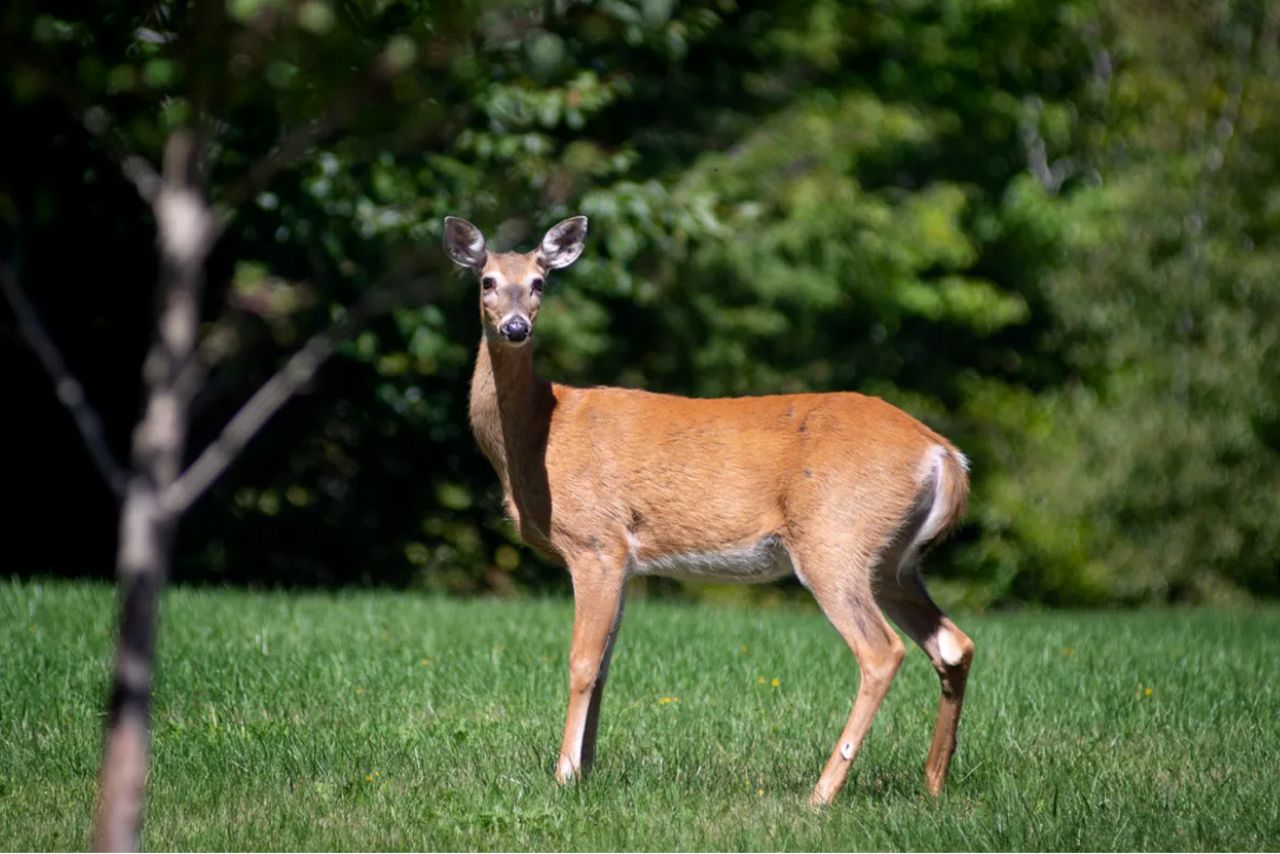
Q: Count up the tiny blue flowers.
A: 0